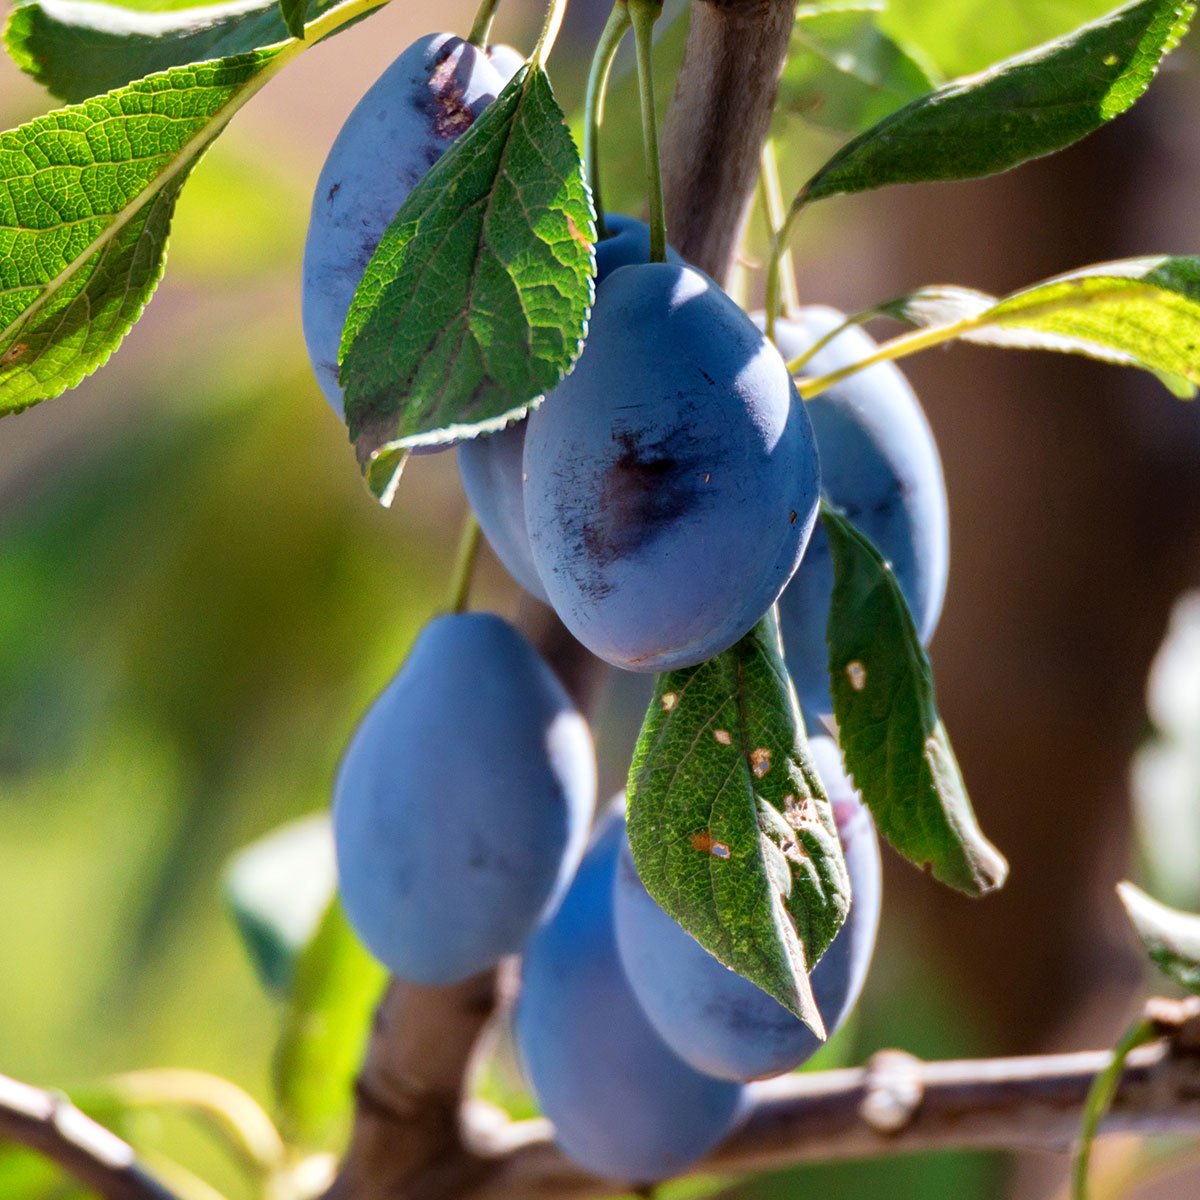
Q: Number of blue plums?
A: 7